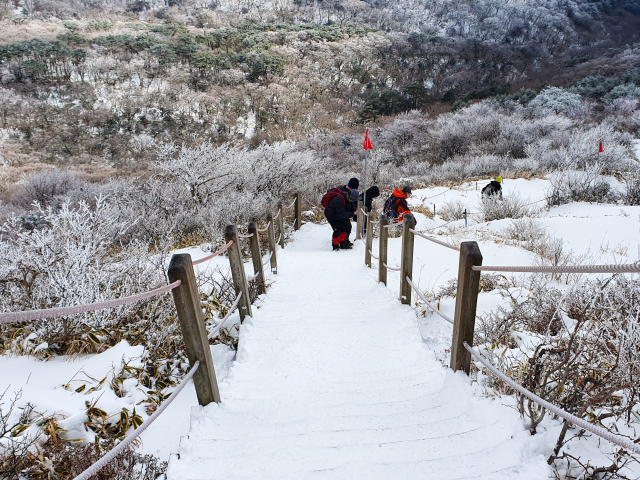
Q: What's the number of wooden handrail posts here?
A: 11